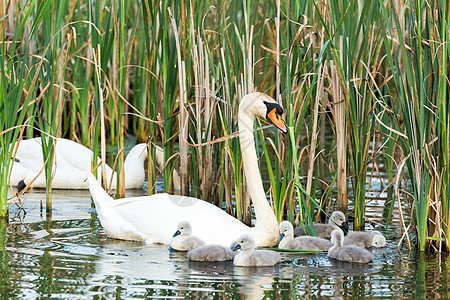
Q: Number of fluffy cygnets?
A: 7